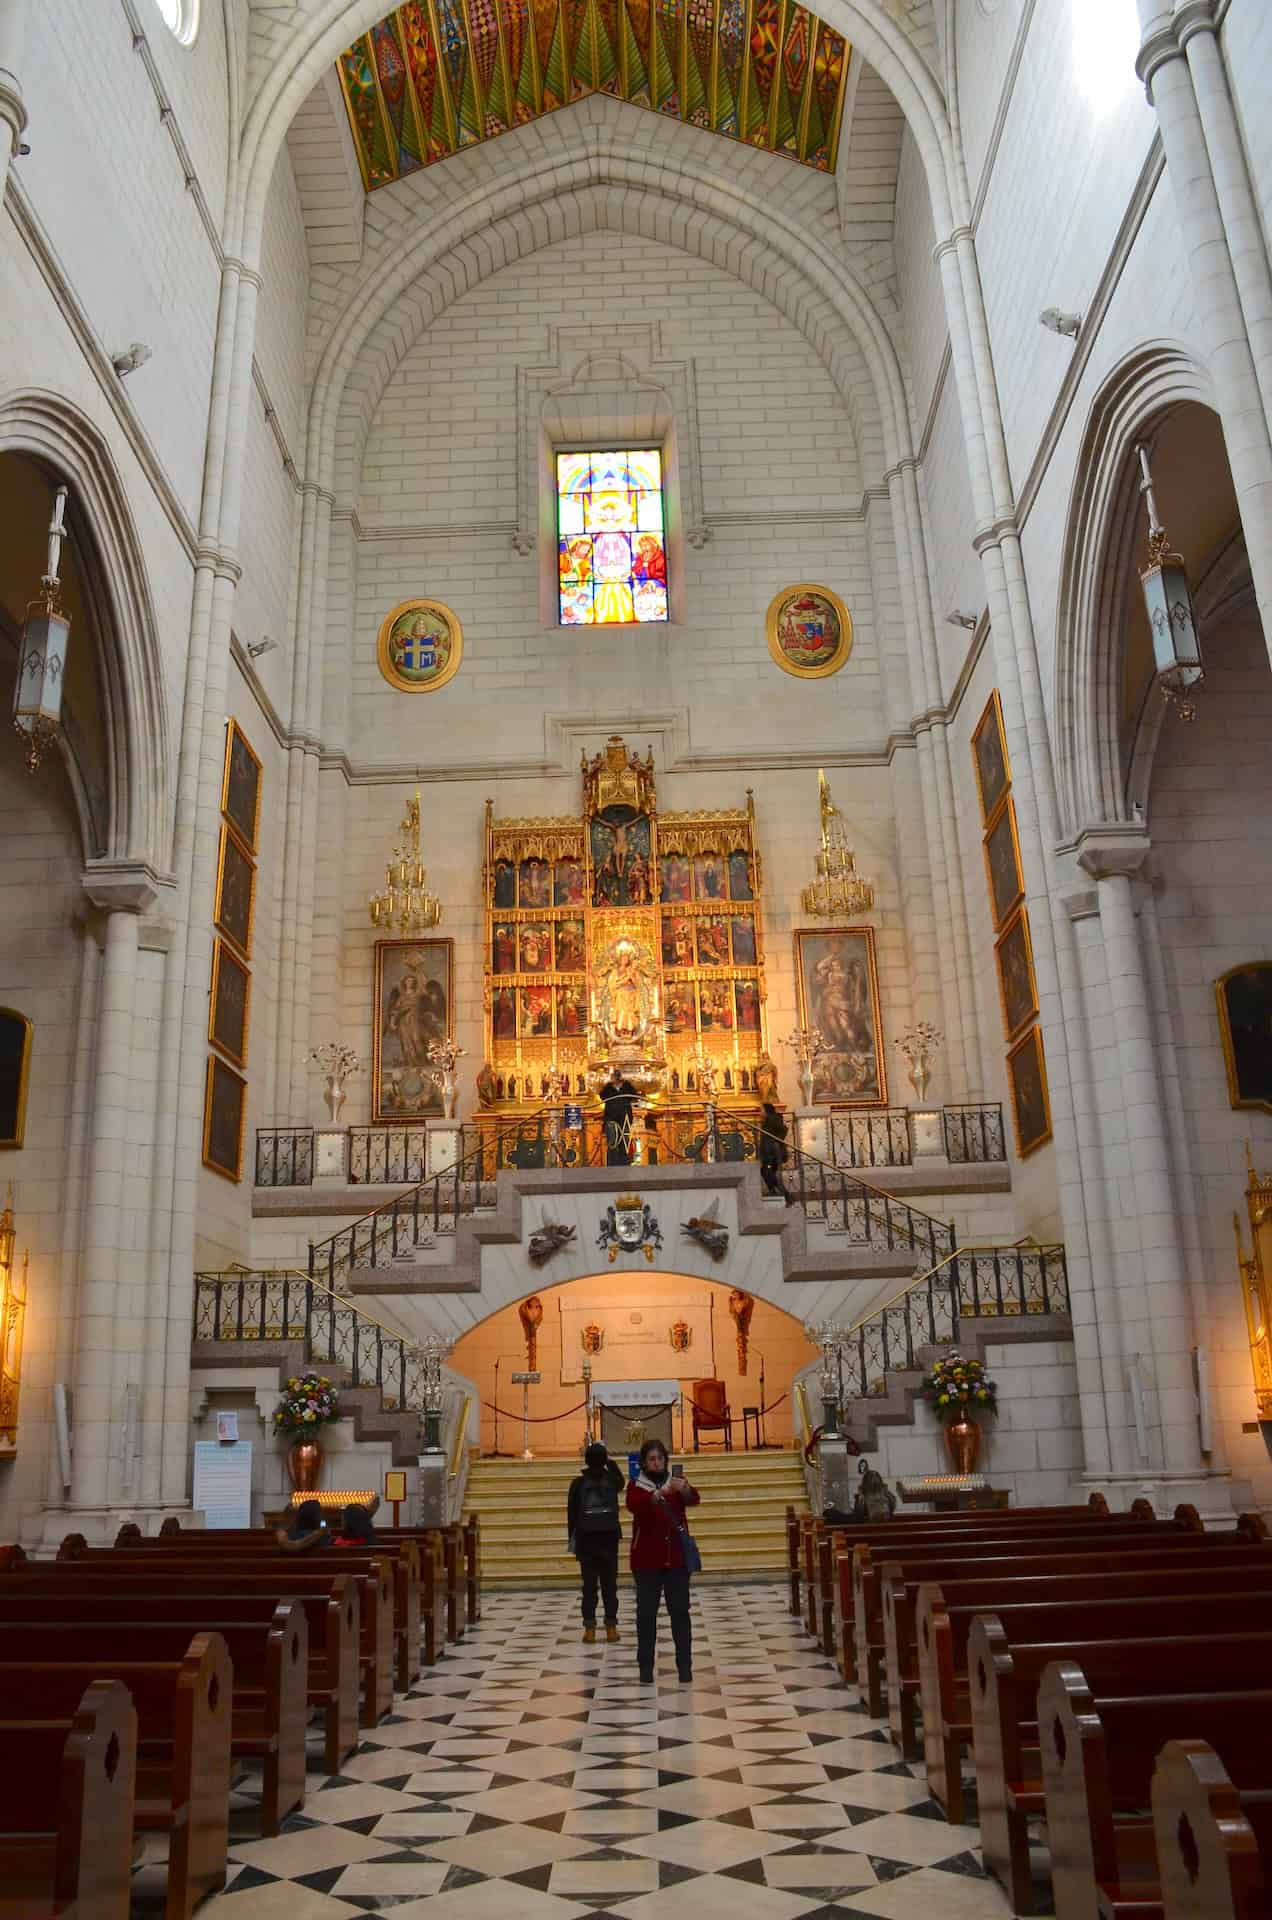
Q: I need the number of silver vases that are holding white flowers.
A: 4